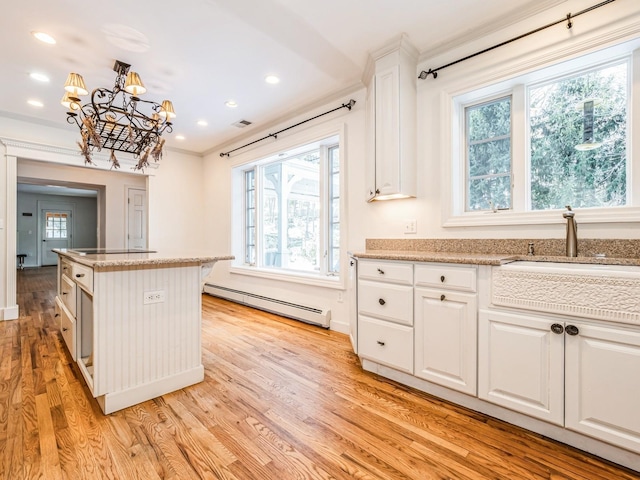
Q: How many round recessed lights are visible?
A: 7